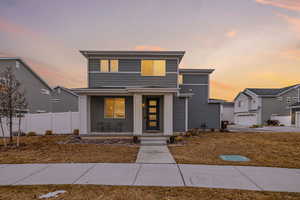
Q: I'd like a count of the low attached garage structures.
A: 1